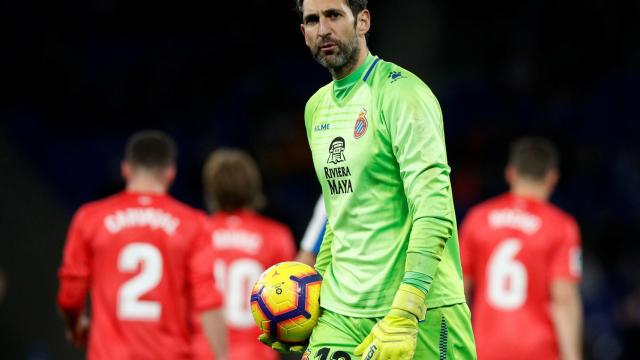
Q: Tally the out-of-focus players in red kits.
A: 3